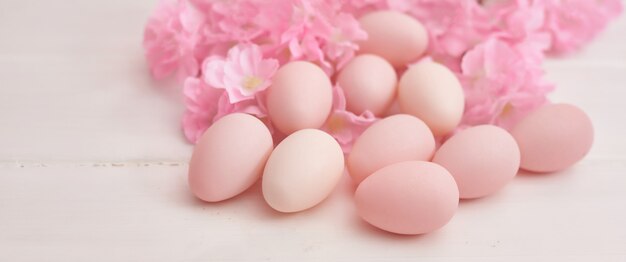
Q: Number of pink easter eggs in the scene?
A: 8